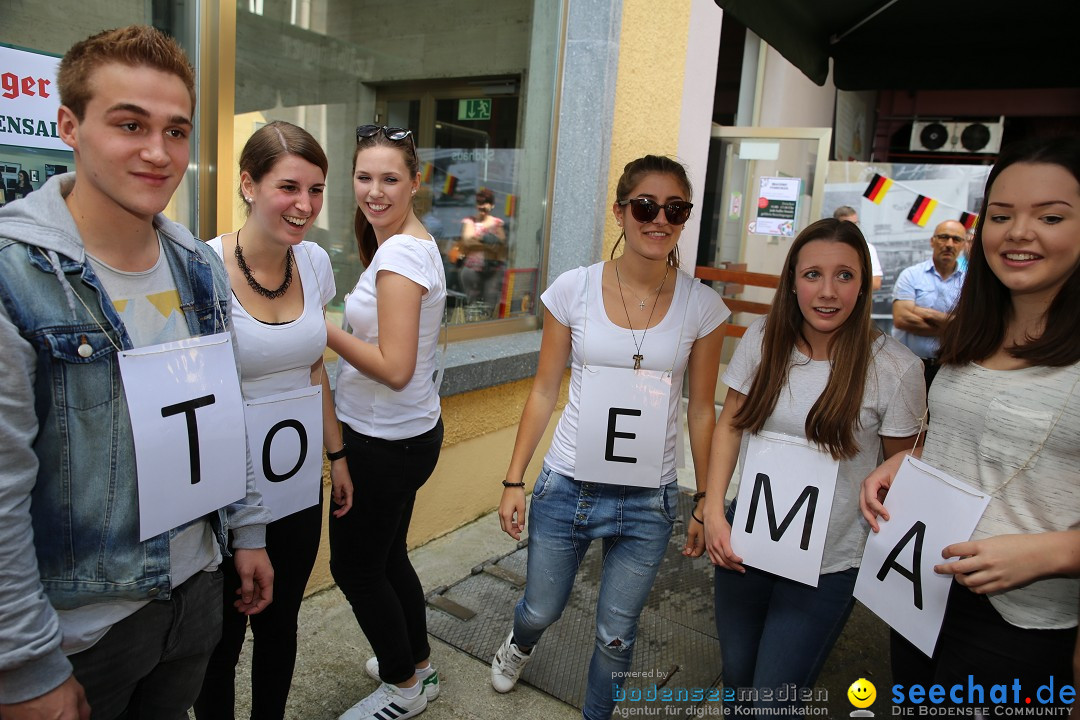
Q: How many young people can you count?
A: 6